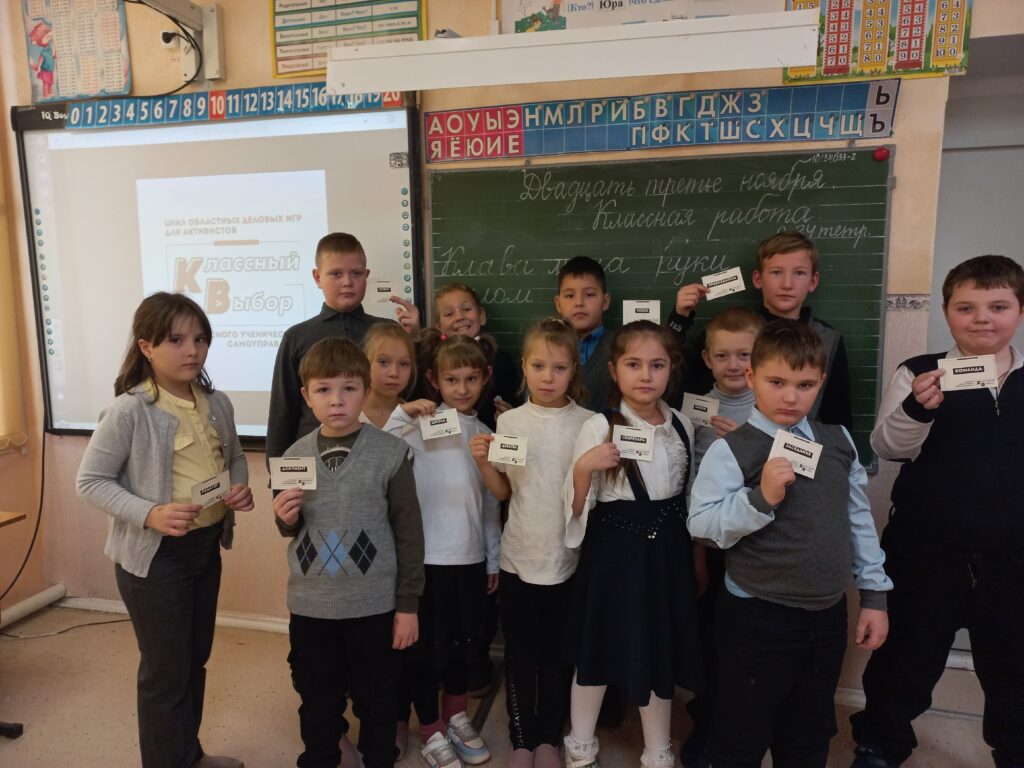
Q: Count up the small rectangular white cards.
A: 11